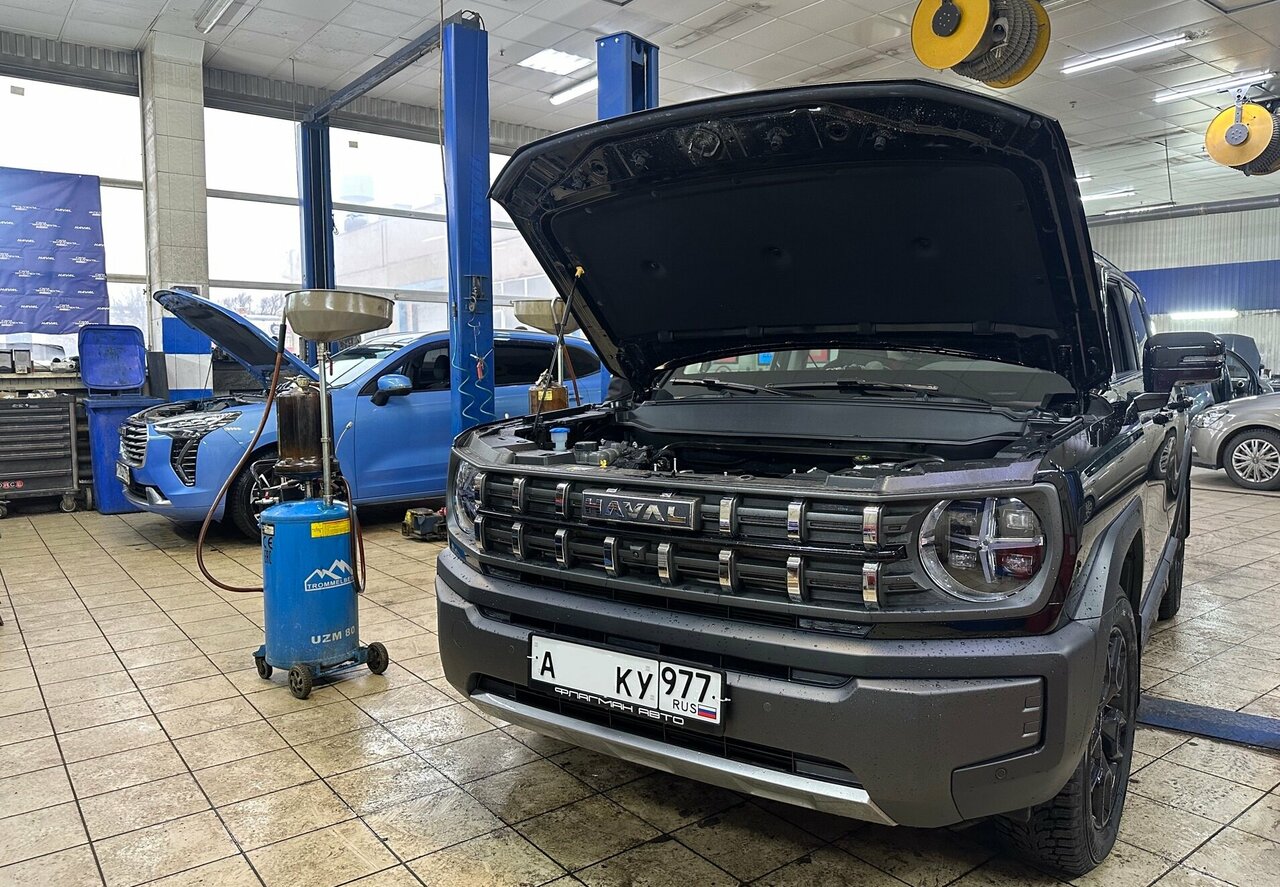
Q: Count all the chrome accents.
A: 14